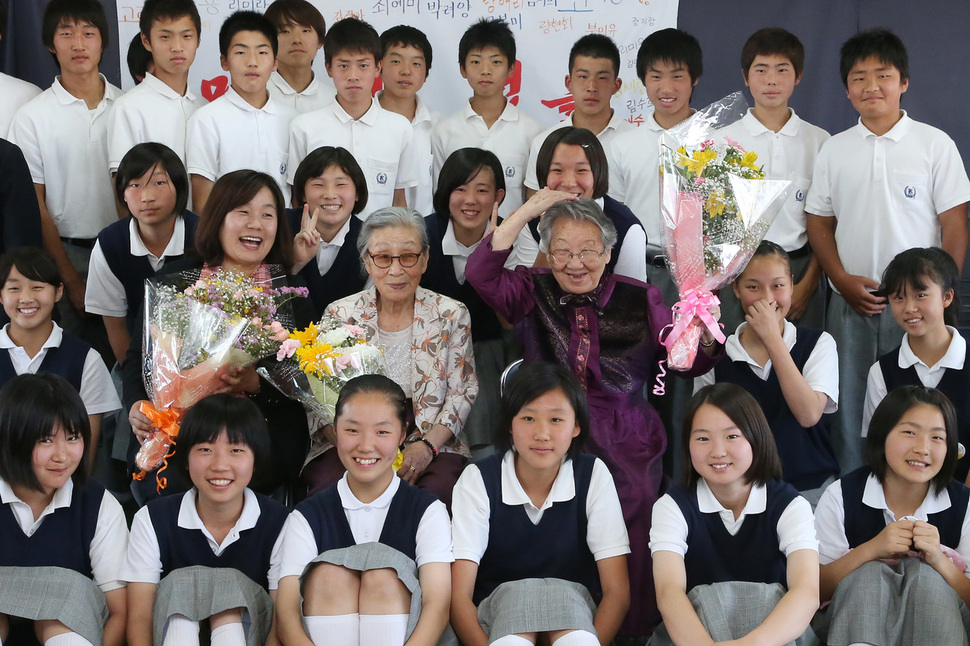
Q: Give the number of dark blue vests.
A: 13